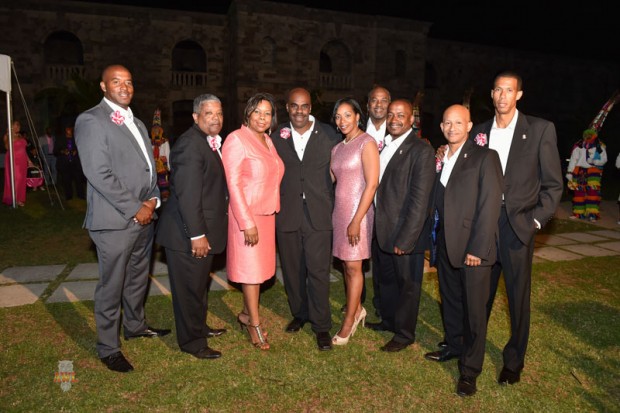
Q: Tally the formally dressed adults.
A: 9